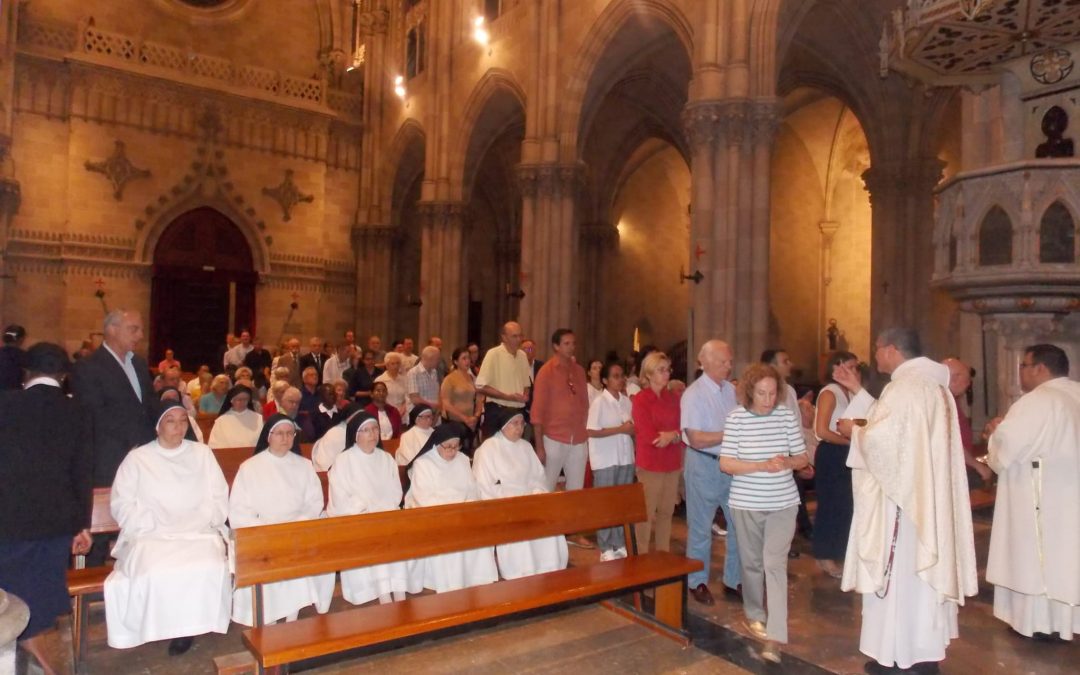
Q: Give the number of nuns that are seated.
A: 9